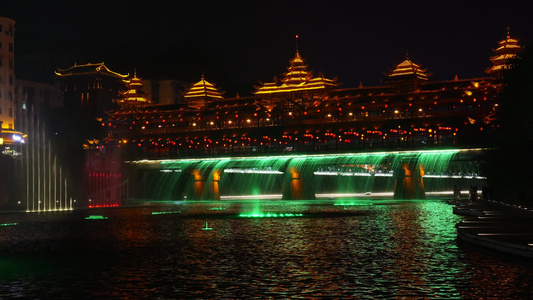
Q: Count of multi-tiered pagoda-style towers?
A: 5